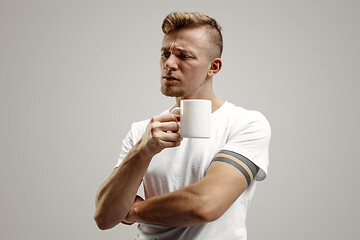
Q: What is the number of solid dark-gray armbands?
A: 2